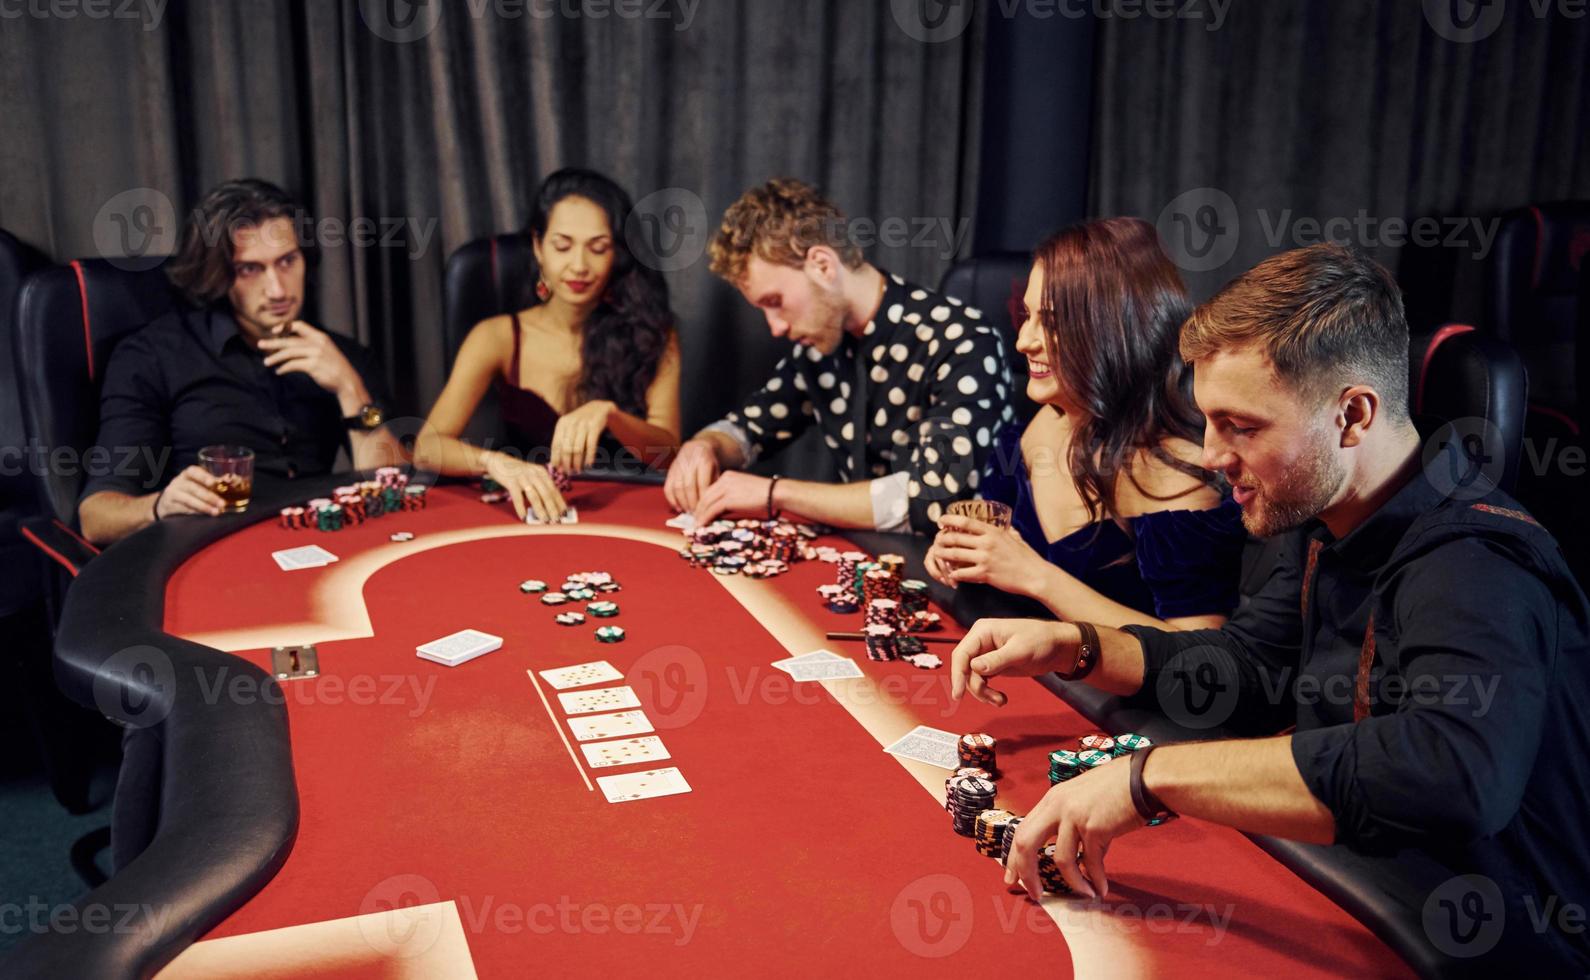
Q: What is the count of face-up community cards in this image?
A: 5